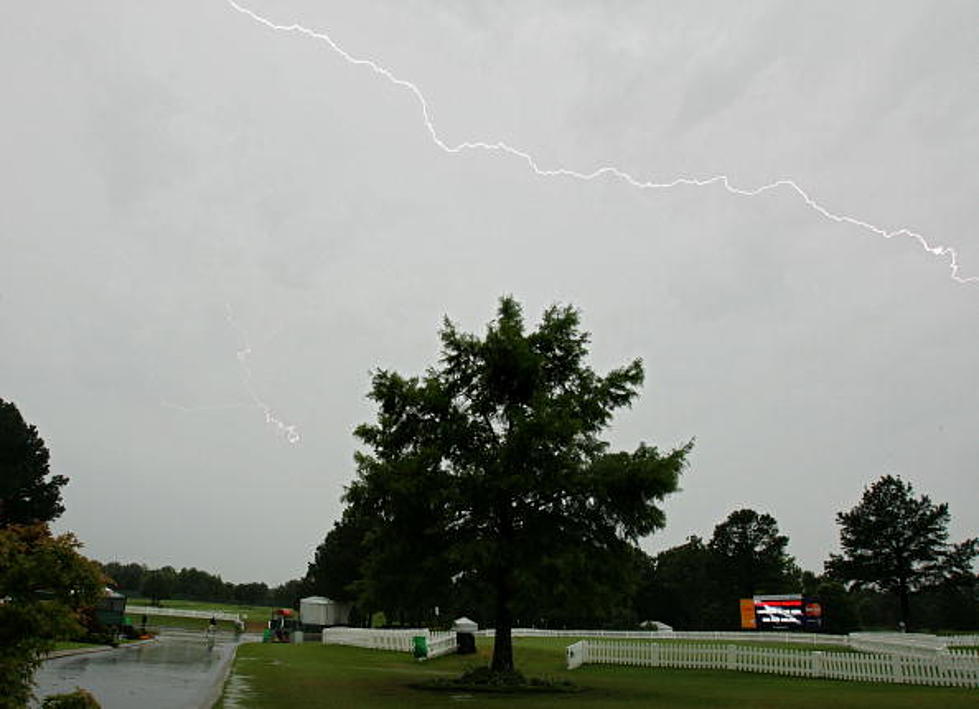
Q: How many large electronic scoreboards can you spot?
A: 1